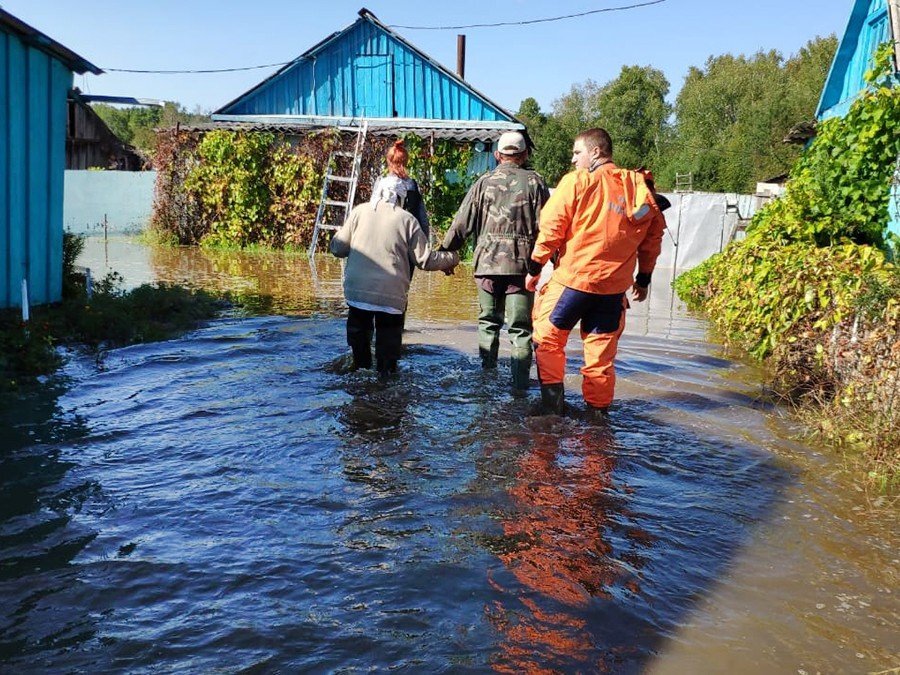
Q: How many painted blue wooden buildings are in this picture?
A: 3